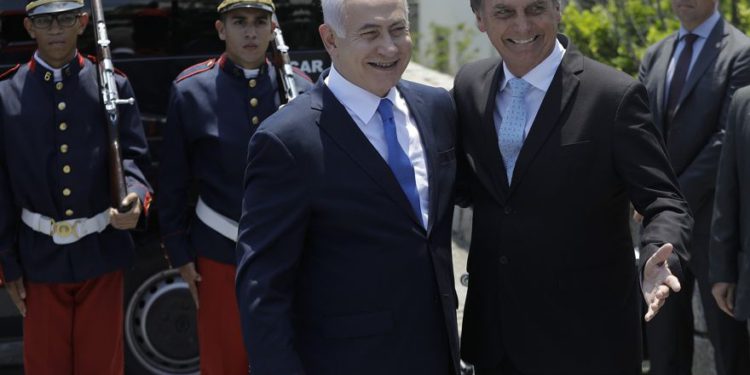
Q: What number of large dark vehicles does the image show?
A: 1